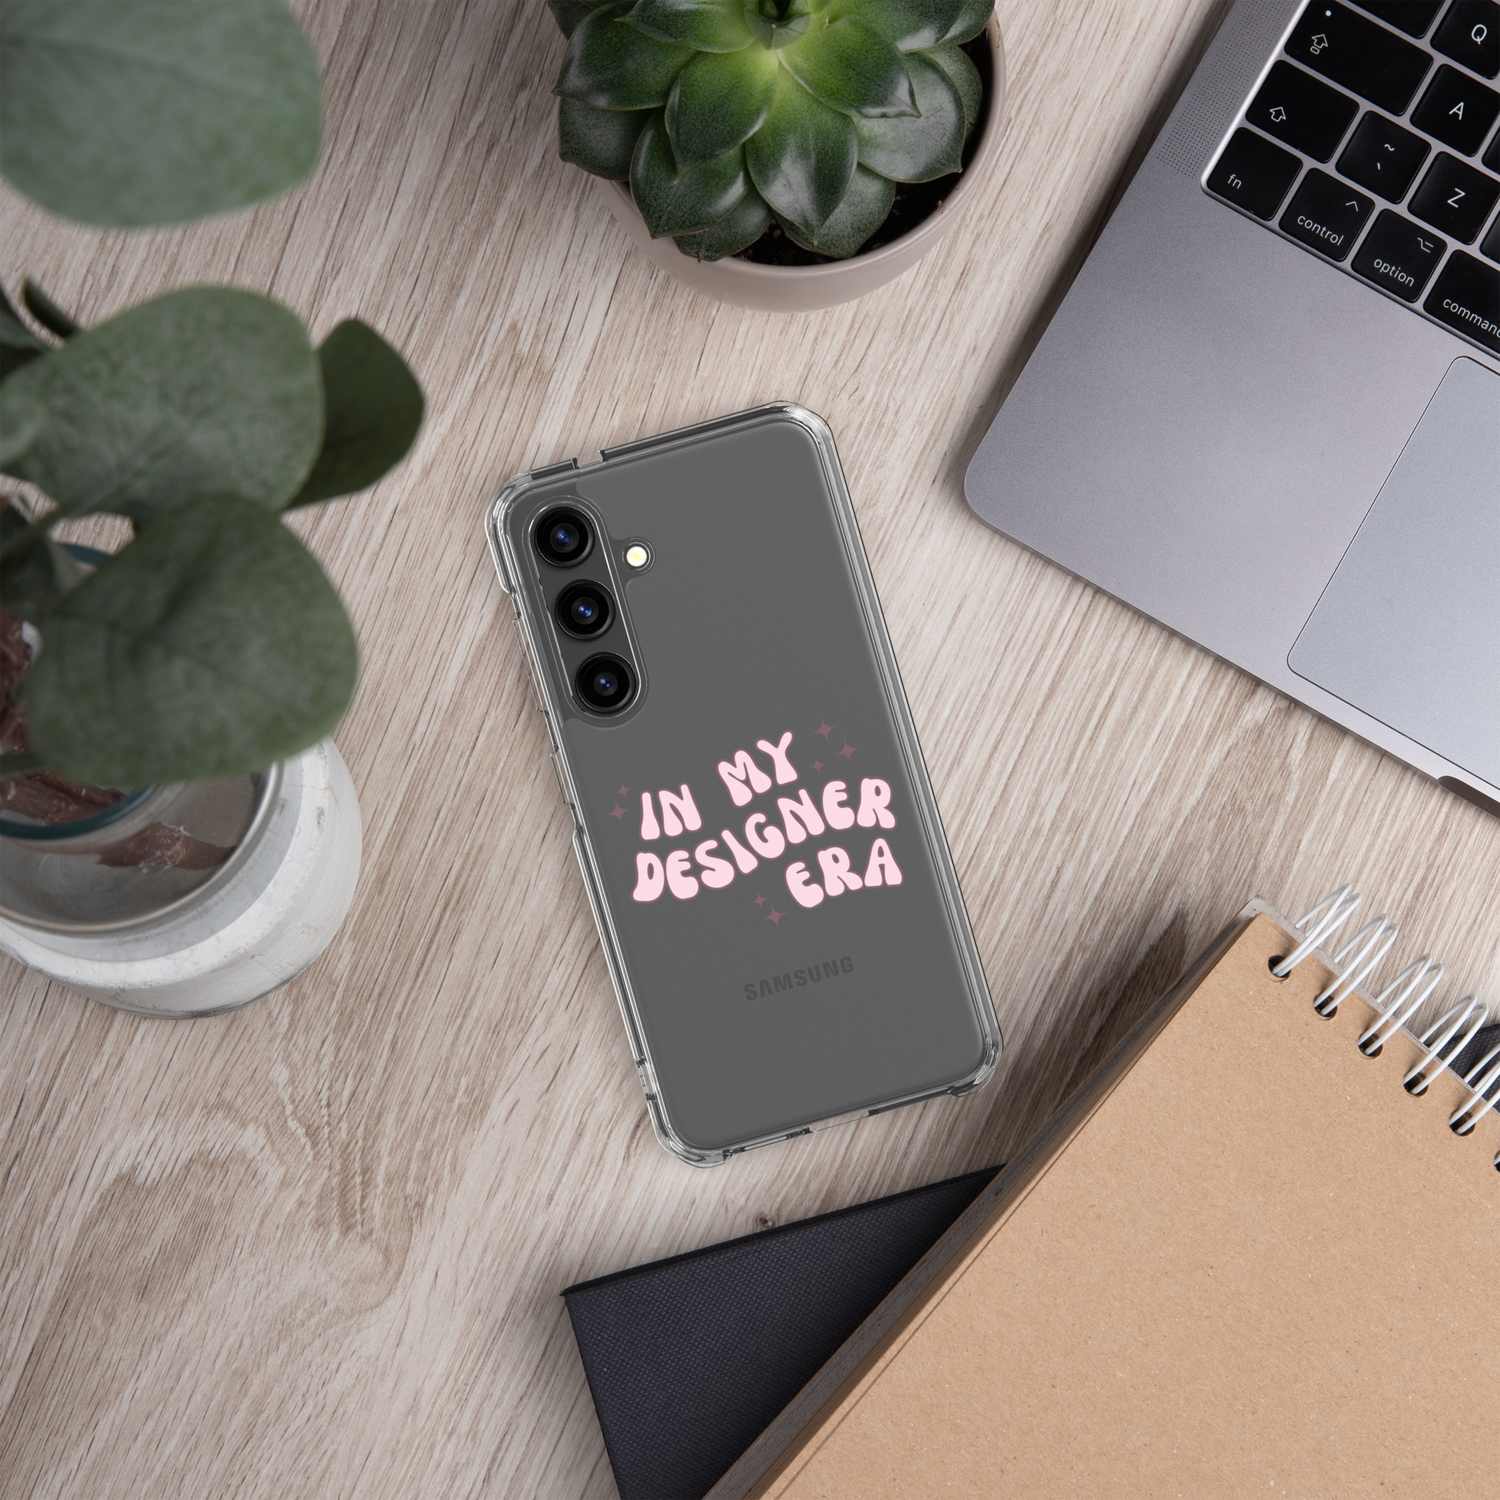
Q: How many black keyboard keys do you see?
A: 13